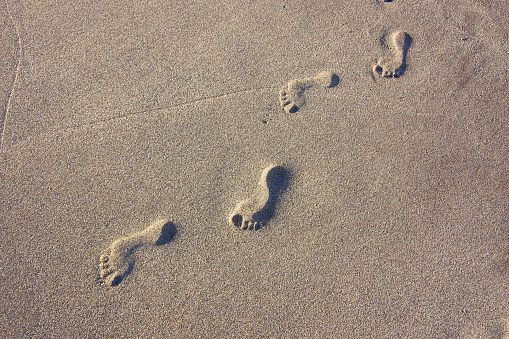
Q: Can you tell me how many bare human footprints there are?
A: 4